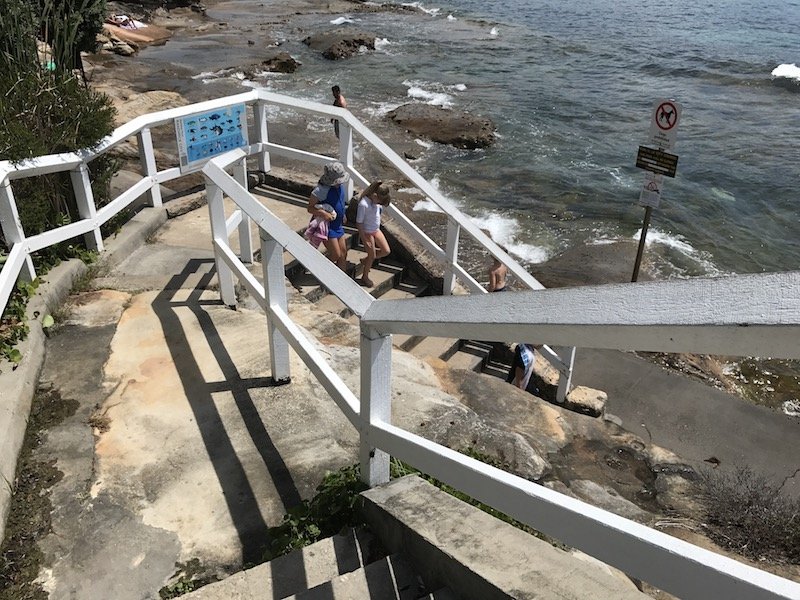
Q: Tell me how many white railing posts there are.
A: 11